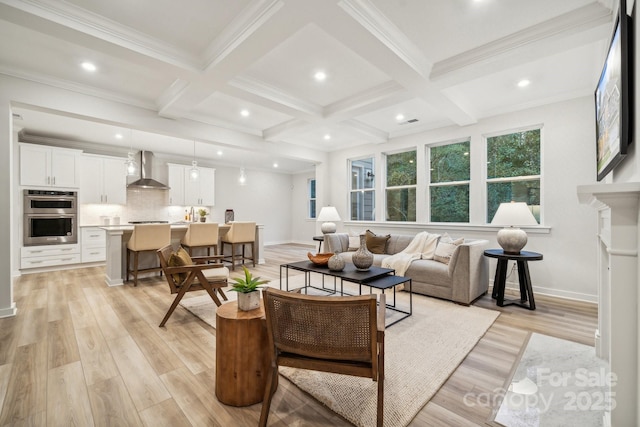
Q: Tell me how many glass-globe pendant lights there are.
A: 3